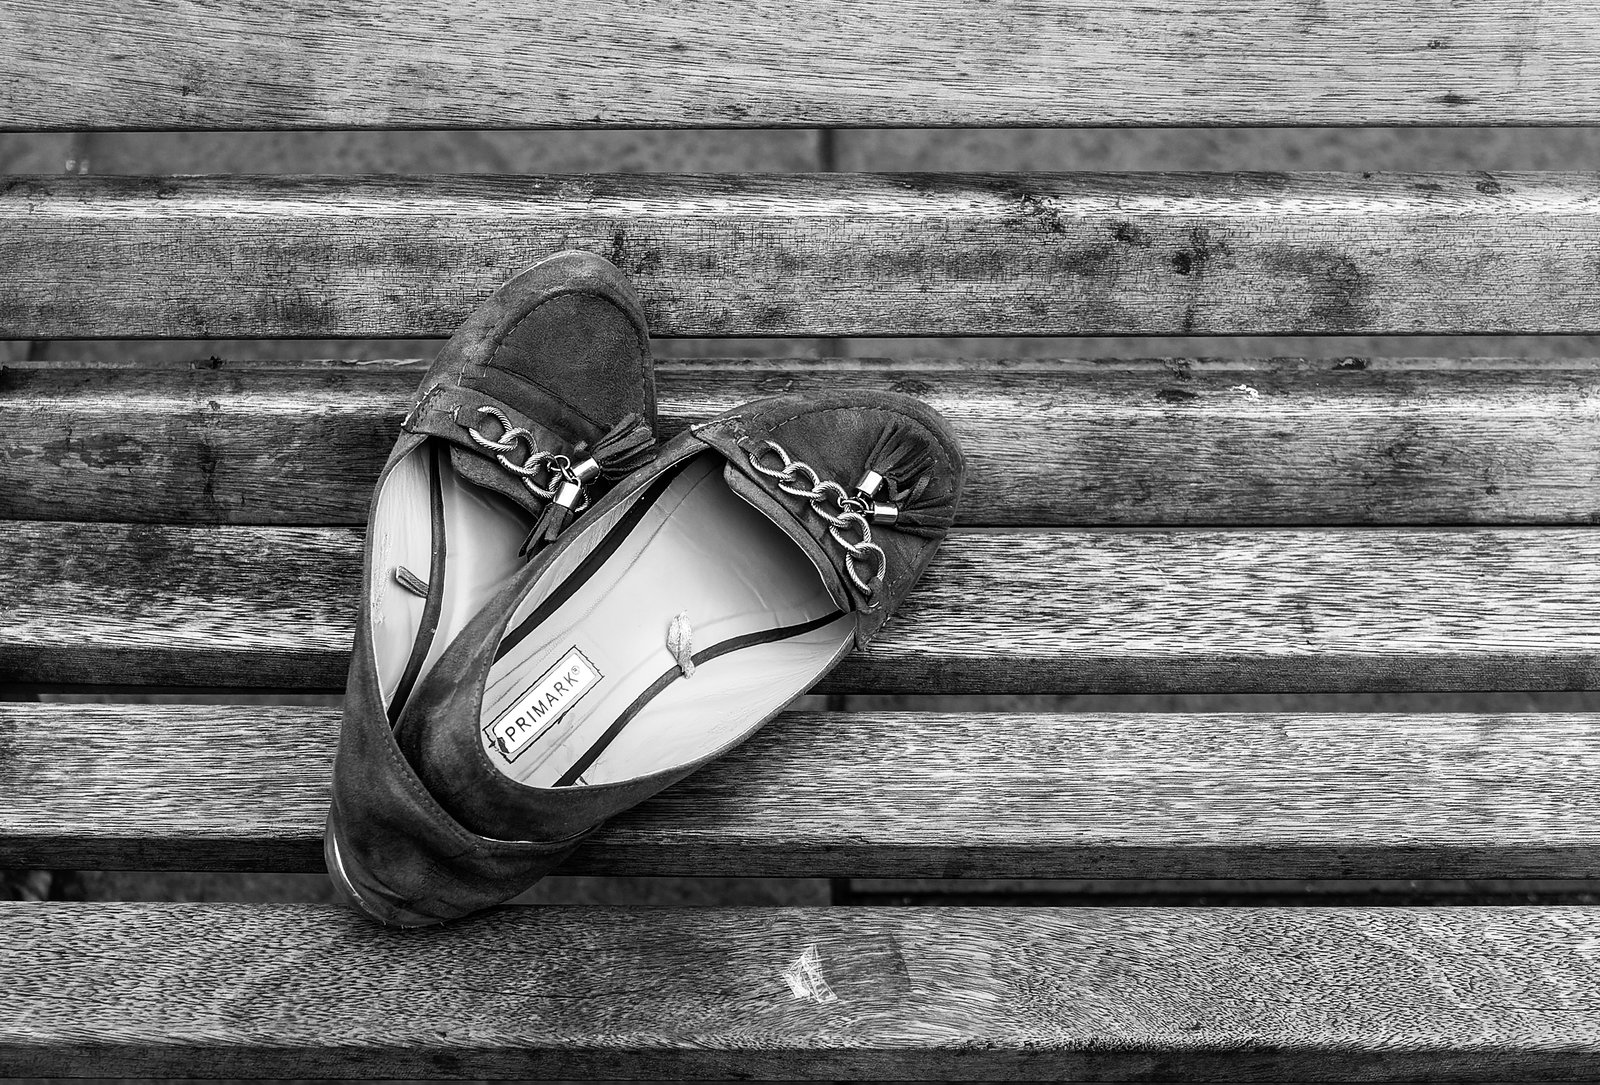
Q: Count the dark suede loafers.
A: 2